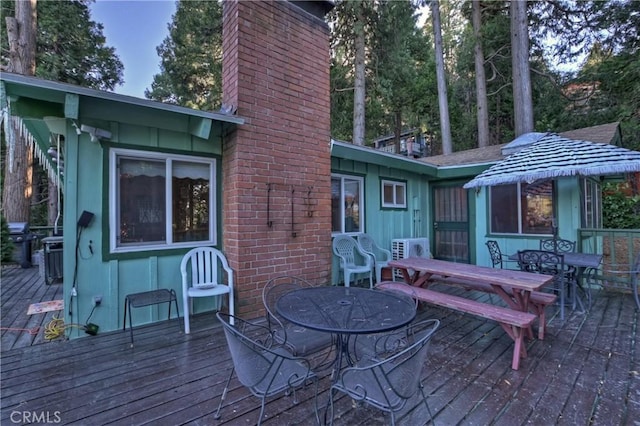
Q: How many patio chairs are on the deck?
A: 11